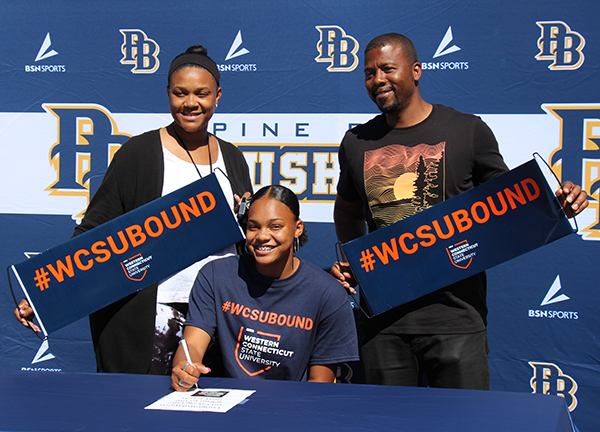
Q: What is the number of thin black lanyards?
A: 1